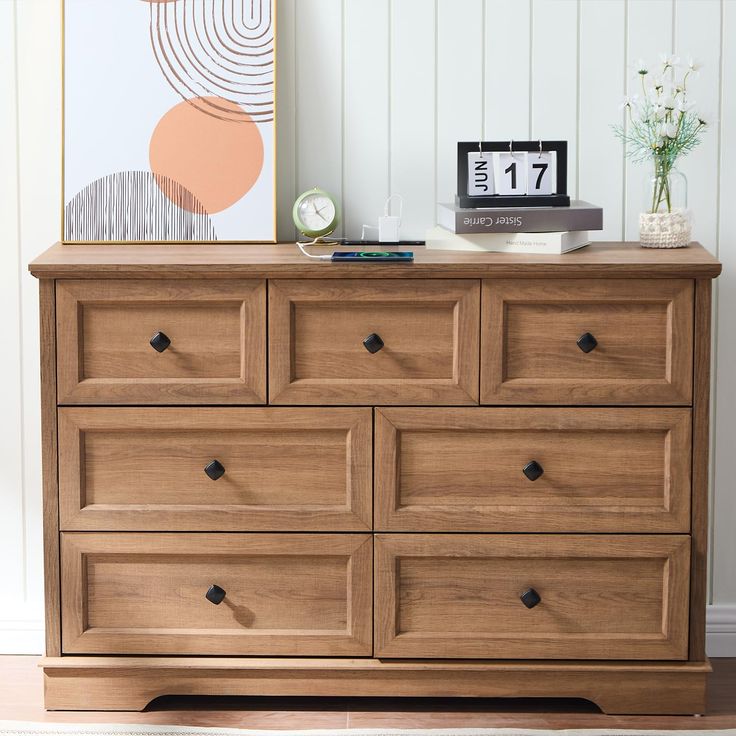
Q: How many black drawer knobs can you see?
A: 7